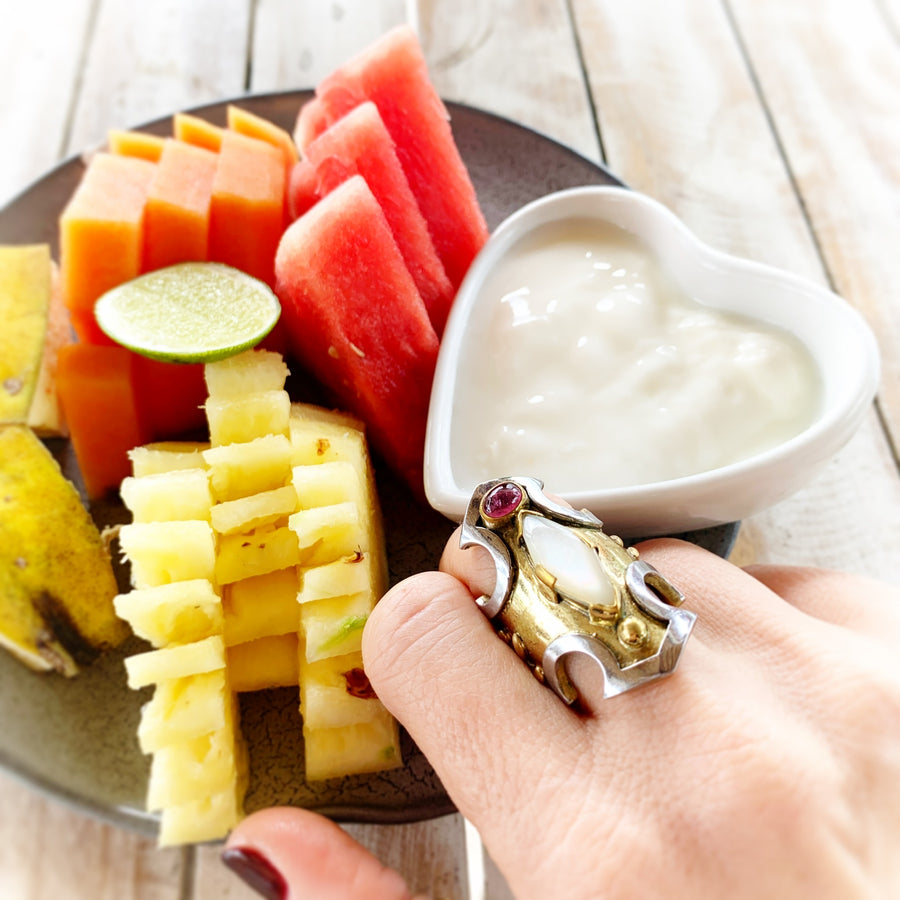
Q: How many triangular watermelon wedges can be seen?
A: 3